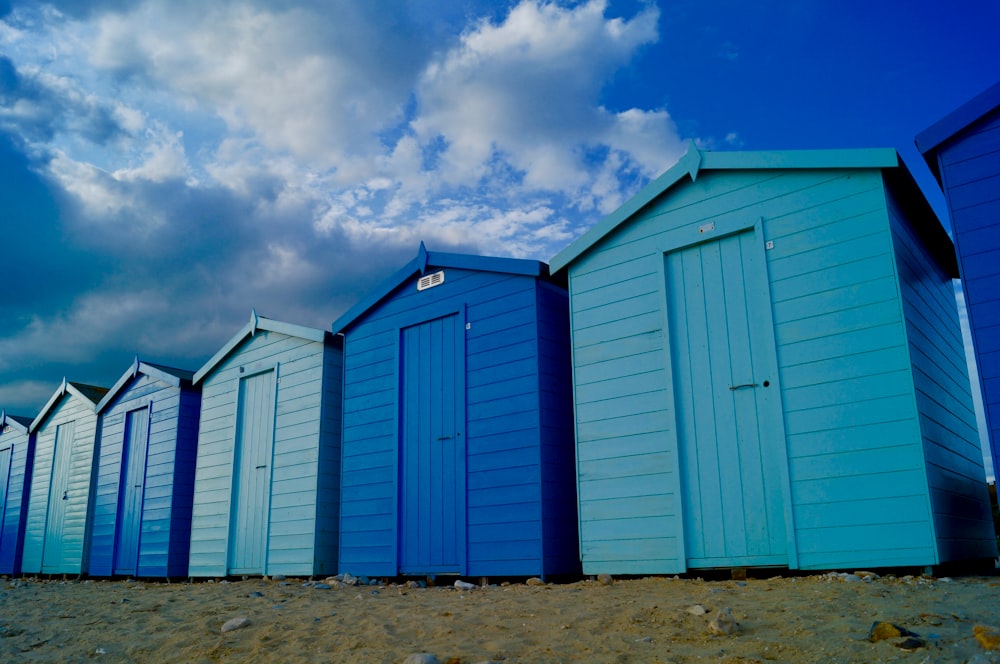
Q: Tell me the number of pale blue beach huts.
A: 3